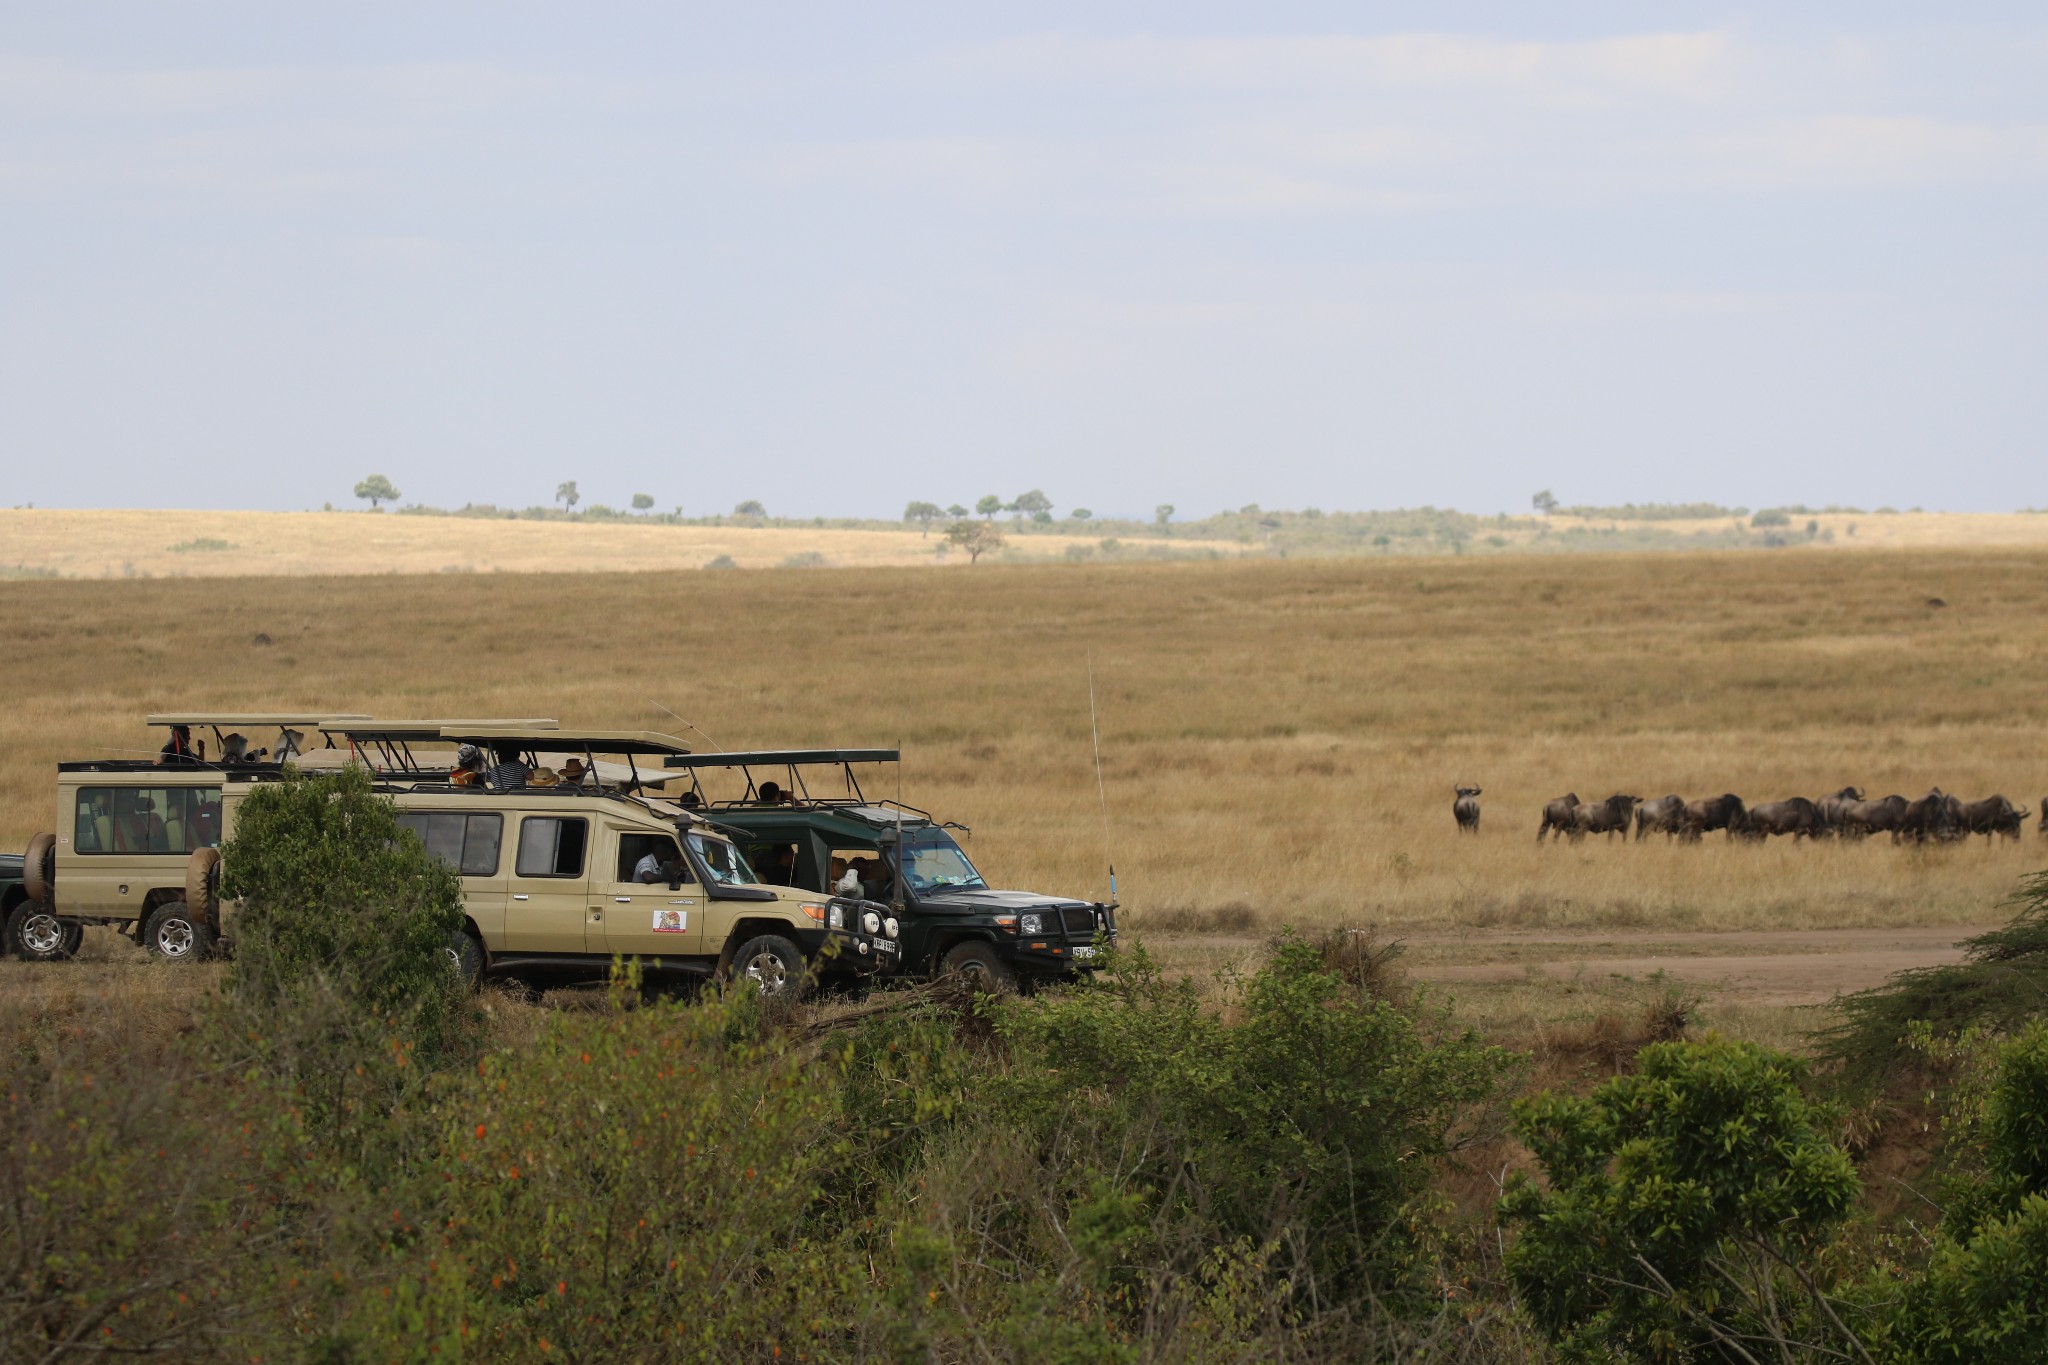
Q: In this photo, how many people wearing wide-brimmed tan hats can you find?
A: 2